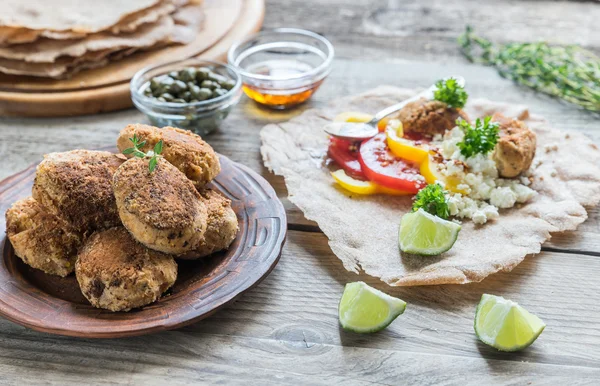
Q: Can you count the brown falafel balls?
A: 8